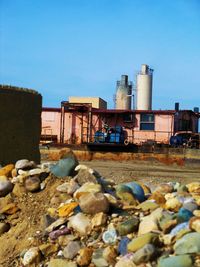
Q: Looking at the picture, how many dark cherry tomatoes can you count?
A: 0